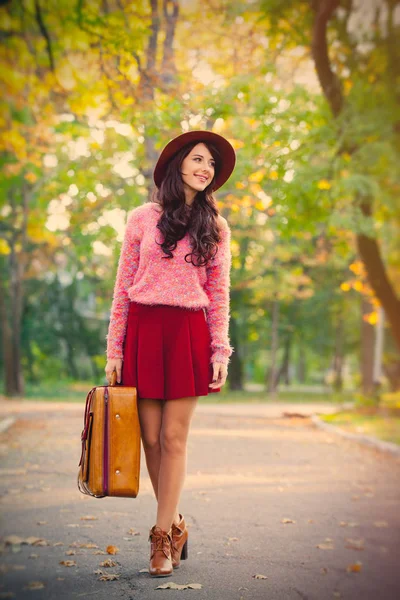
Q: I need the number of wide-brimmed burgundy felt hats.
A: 1